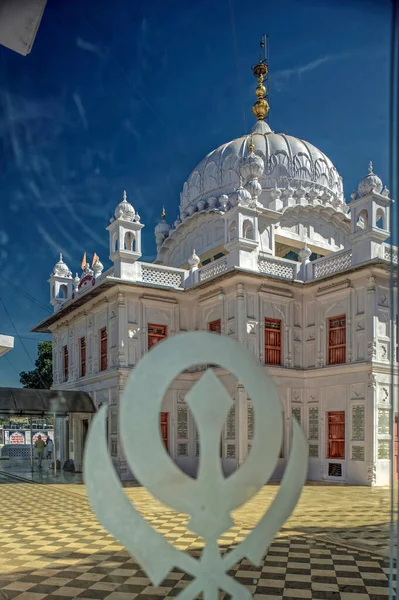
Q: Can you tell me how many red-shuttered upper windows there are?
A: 7